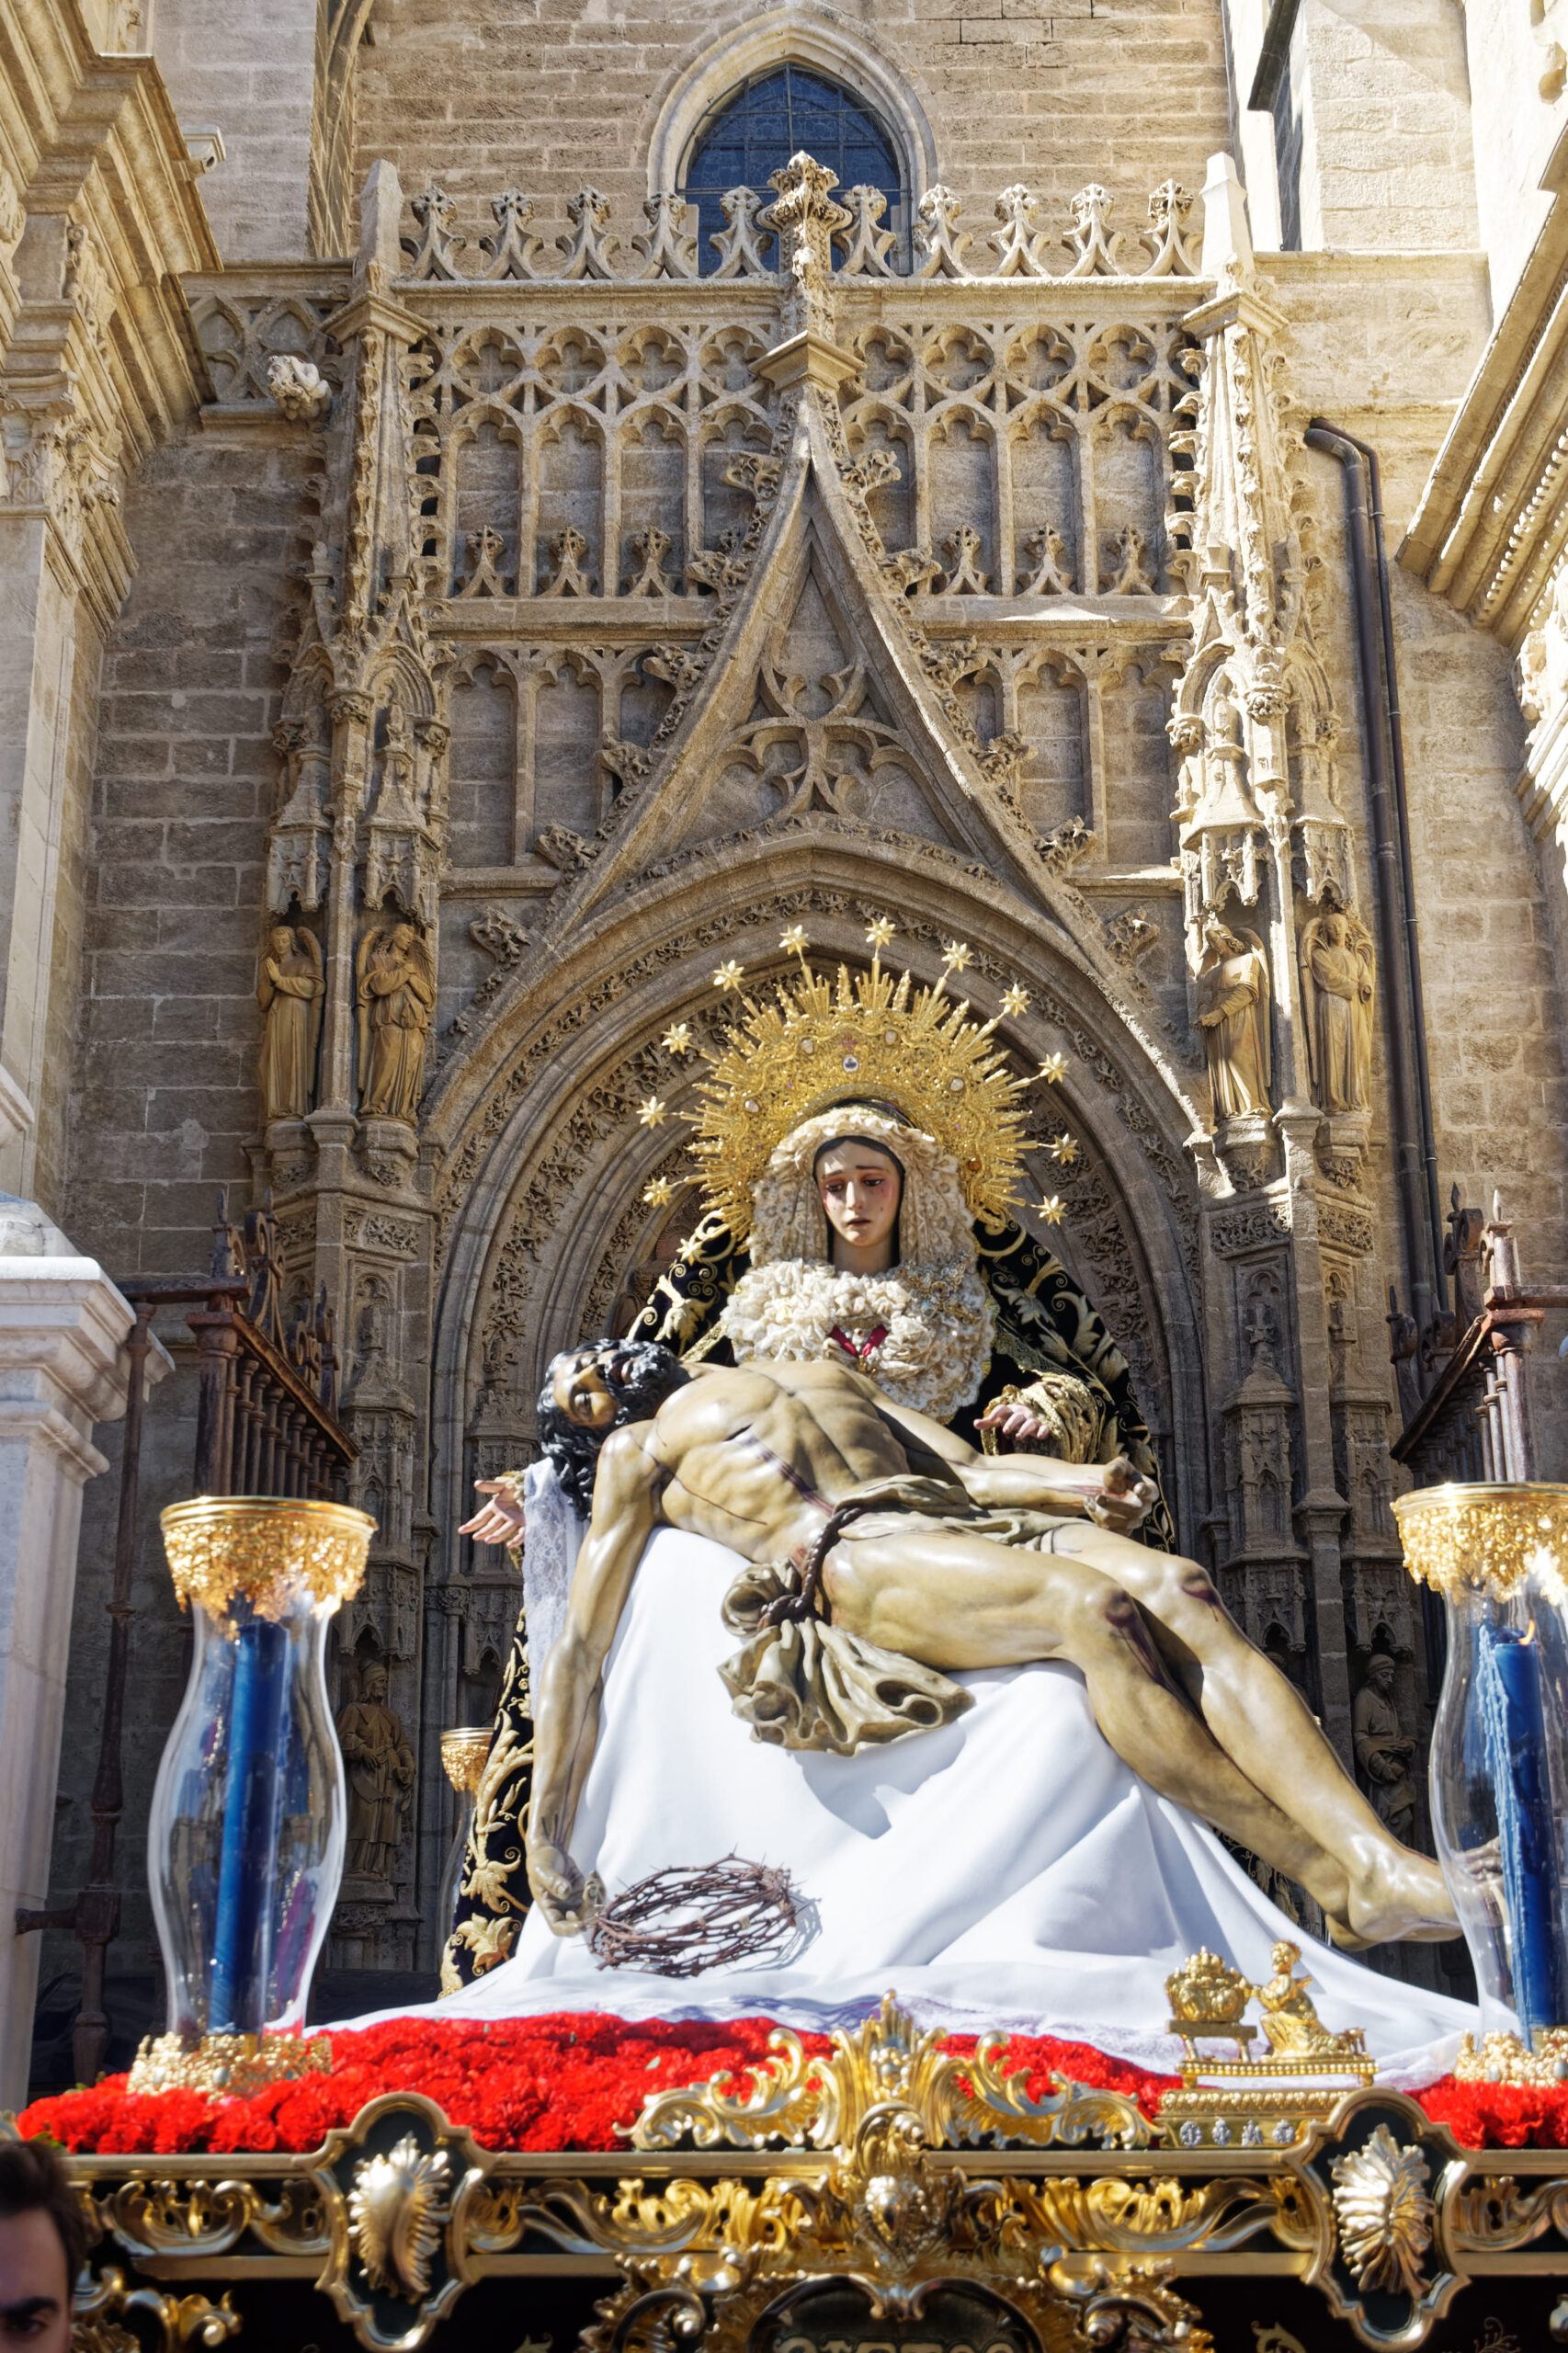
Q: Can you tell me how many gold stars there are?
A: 12